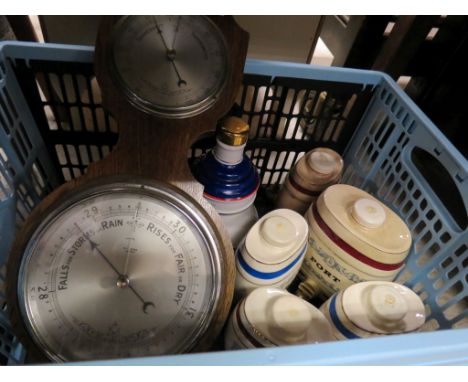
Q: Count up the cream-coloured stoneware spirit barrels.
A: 5